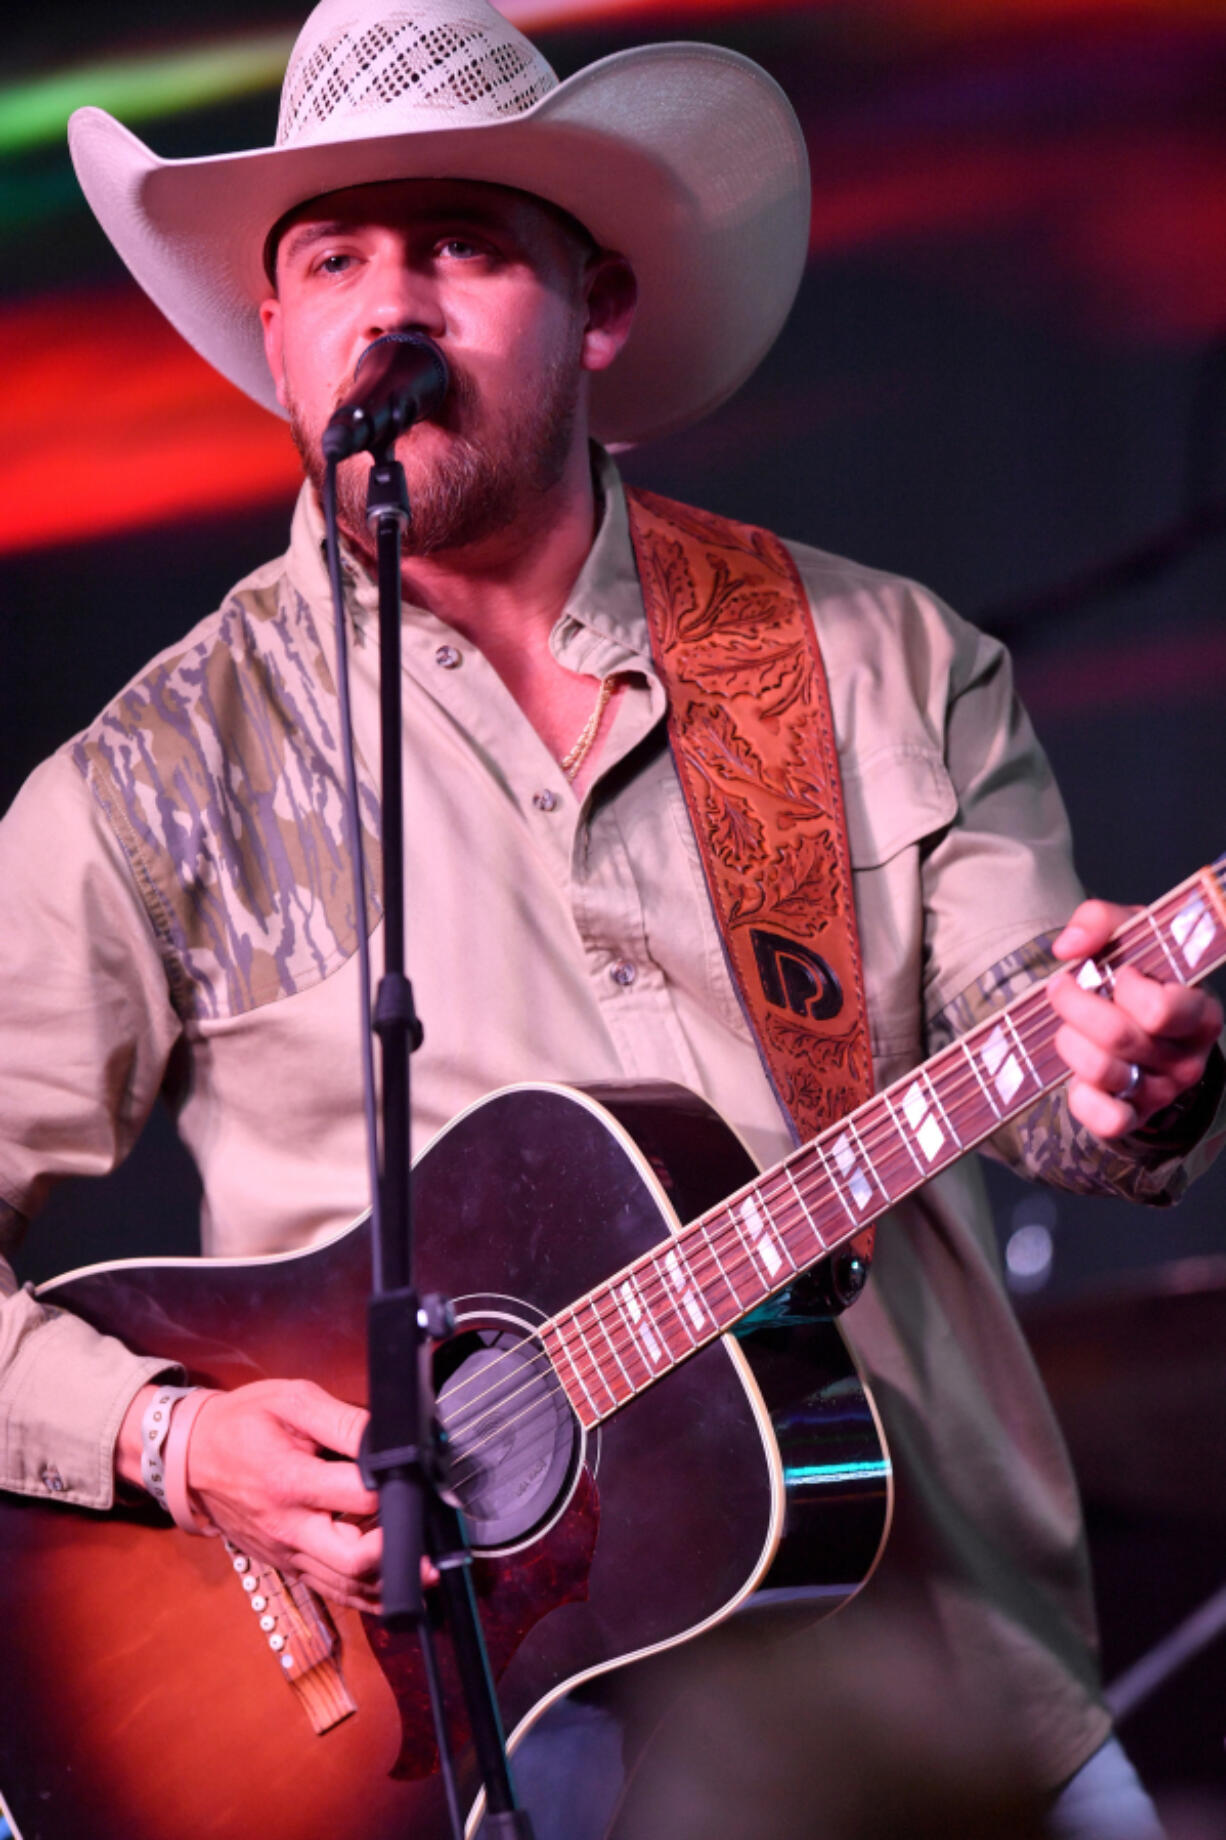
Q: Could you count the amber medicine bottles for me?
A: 0